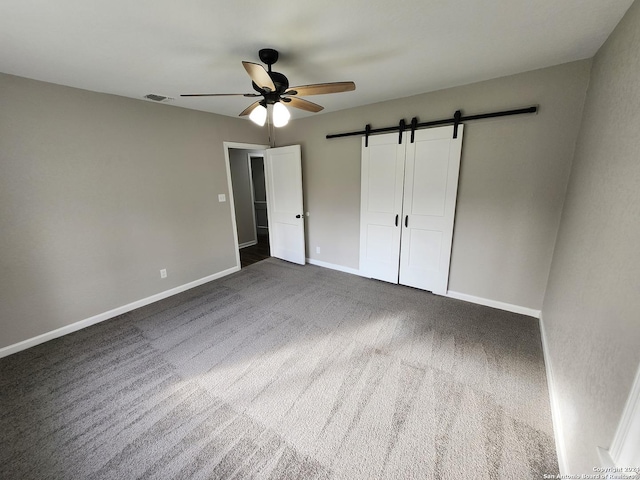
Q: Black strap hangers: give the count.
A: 4